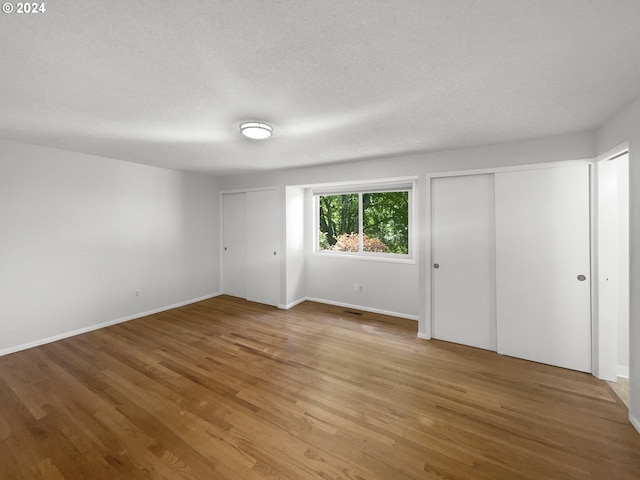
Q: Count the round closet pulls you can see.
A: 4